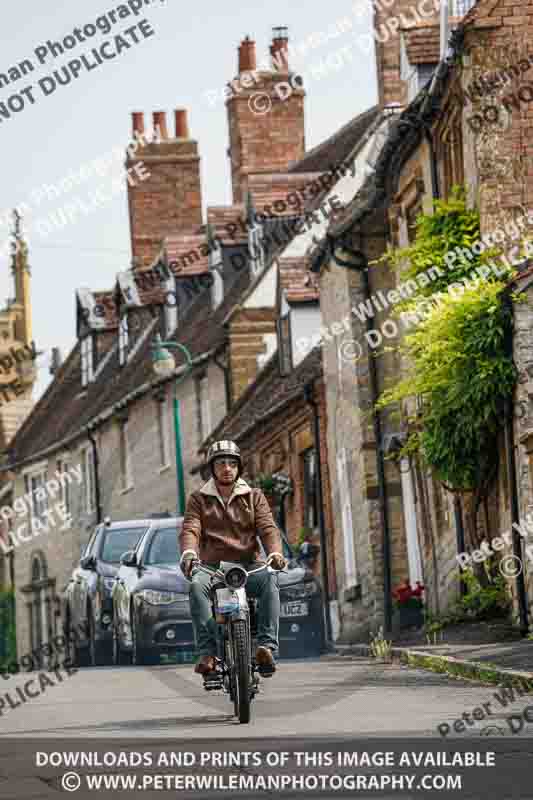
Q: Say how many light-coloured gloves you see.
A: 2